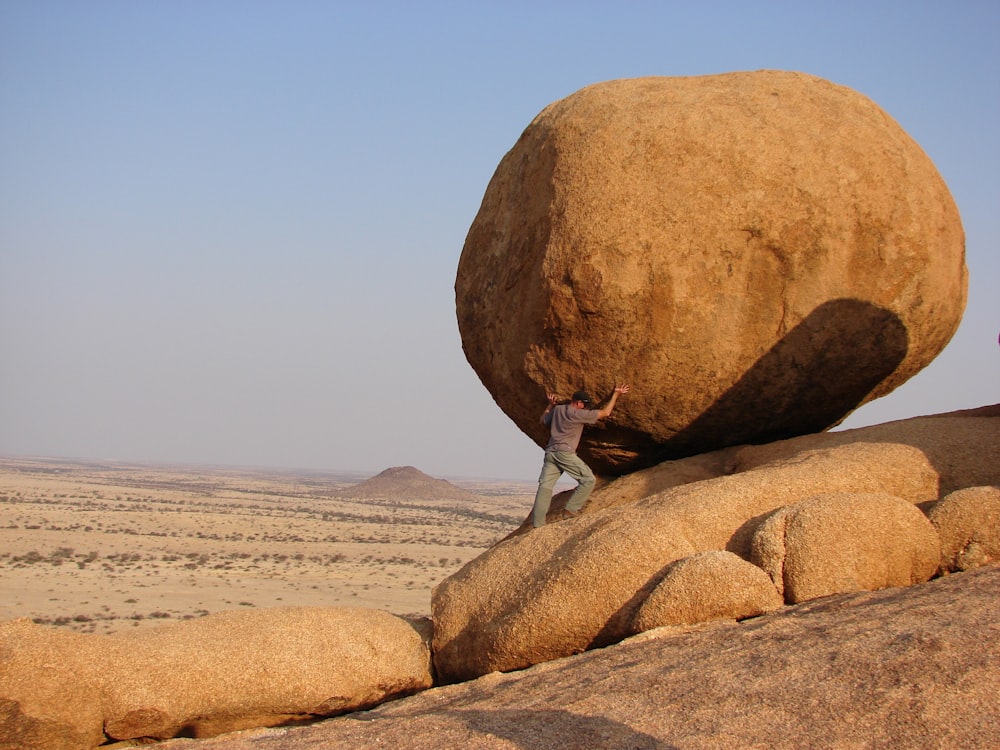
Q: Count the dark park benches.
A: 0